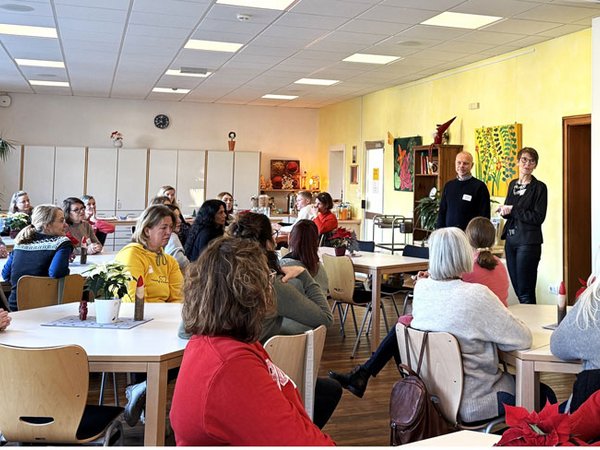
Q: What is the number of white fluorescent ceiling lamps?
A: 11